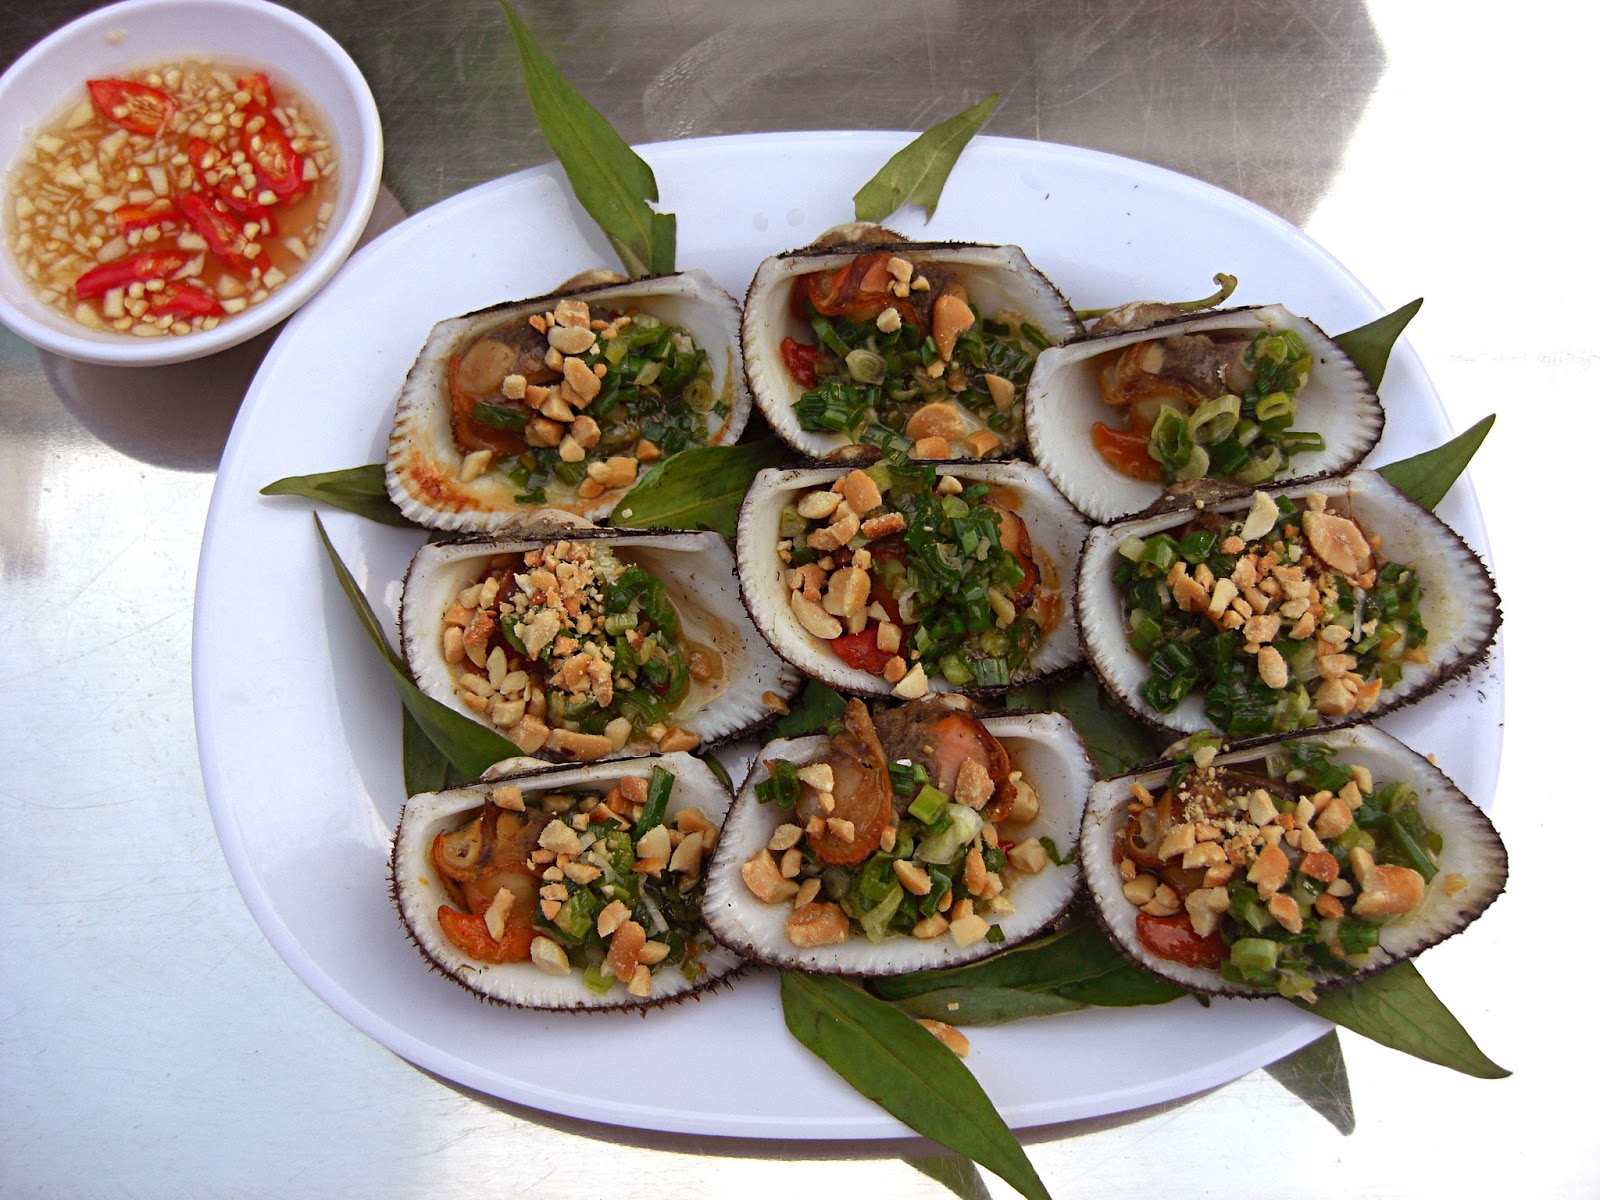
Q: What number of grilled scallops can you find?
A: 9